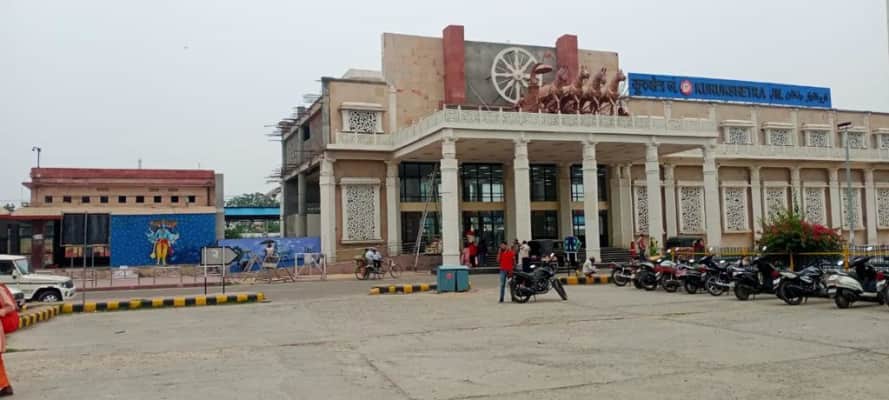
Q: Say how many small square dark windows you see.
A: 9